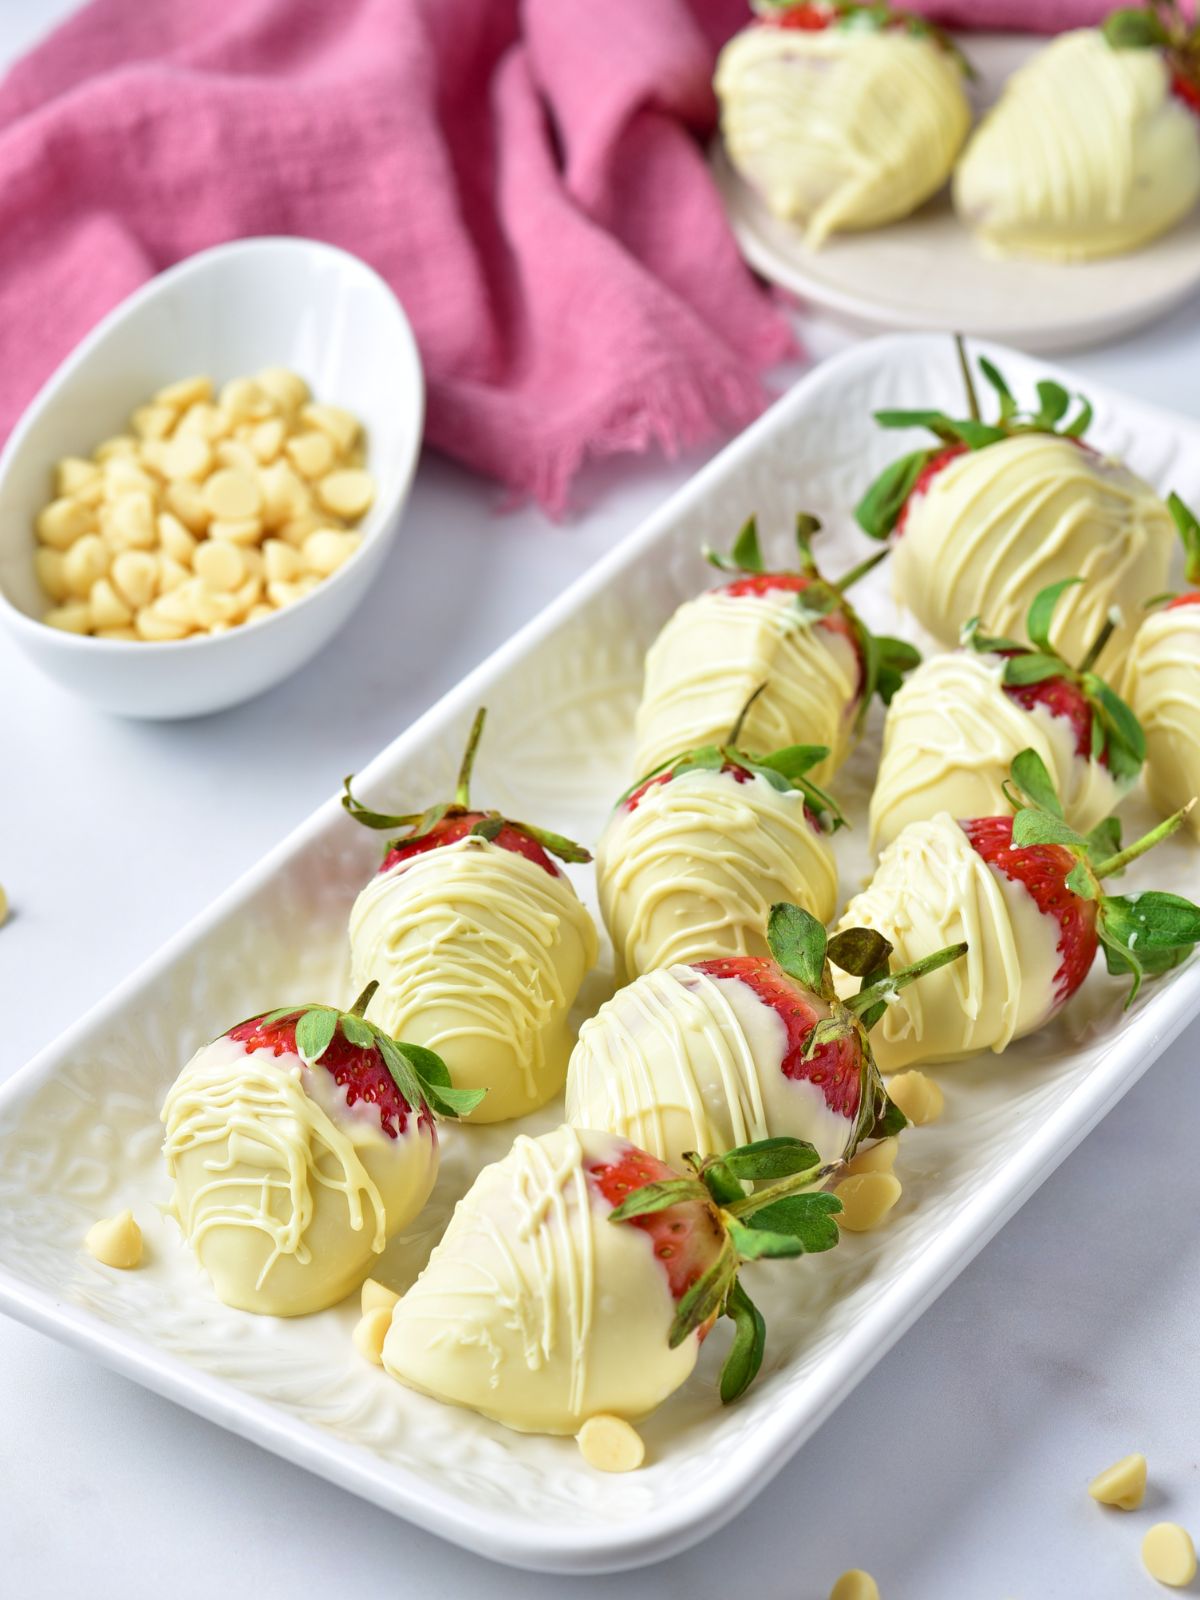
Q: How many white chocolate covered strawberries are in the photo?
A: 12